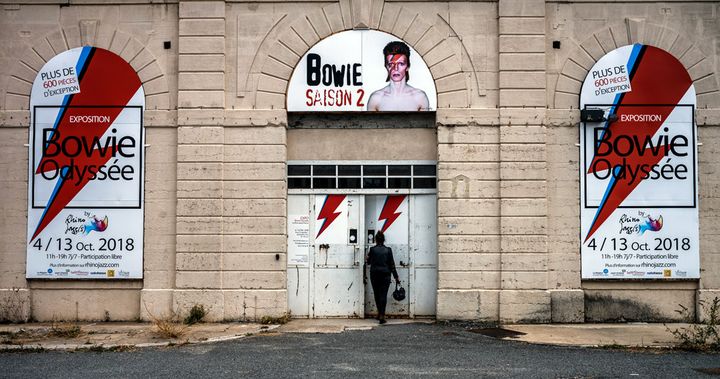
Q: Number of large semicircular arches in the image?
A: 3